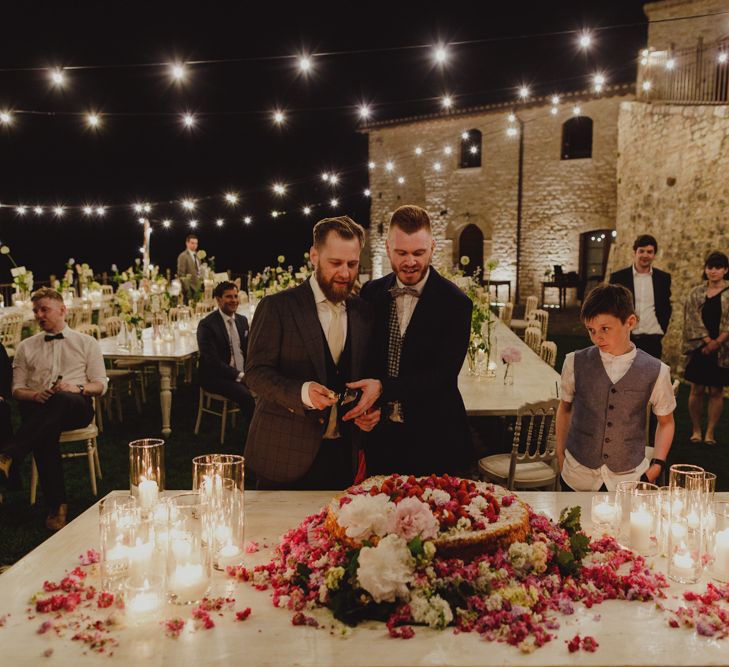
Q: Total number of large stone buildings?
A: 1